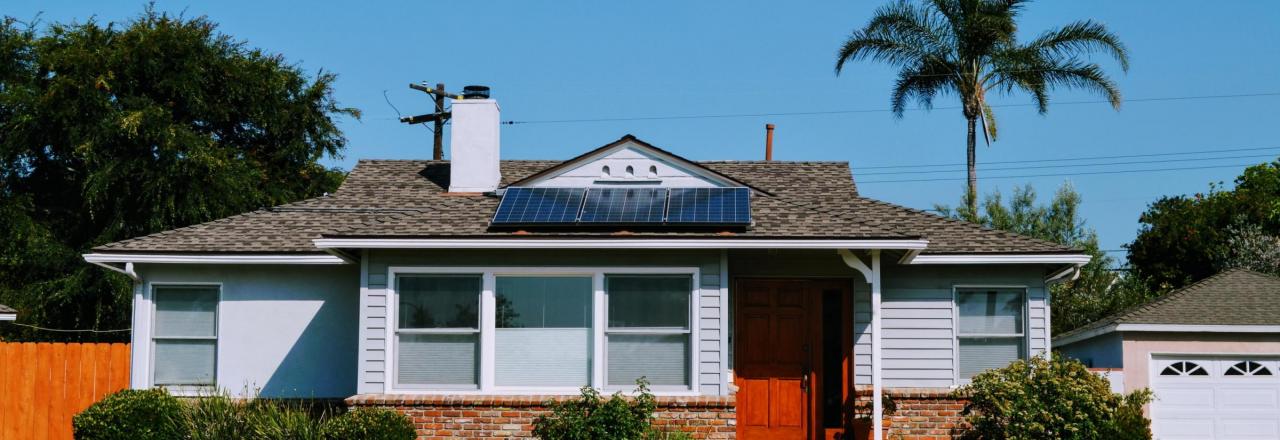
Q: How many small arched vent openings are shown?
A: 3